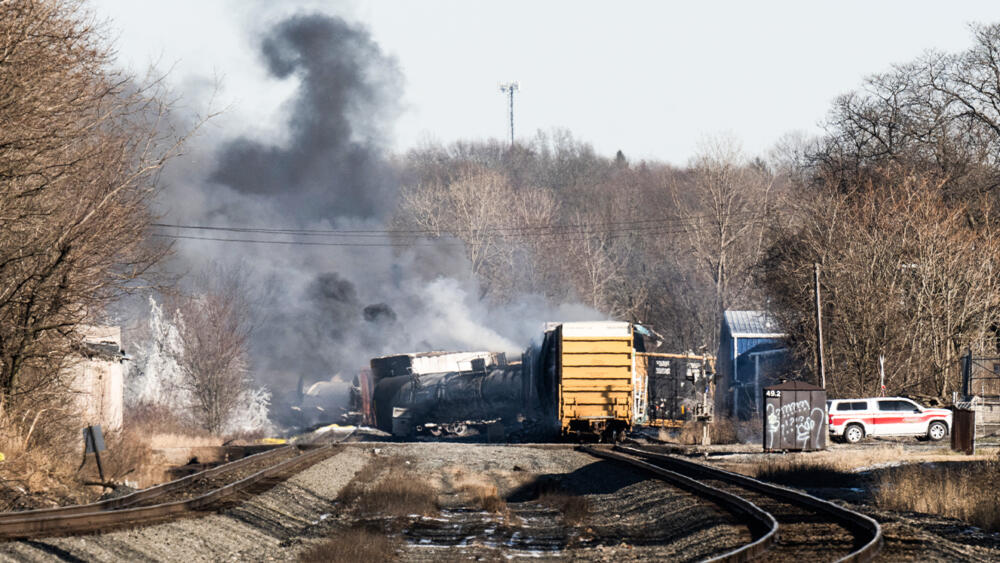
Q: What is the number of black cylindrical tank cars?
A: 1